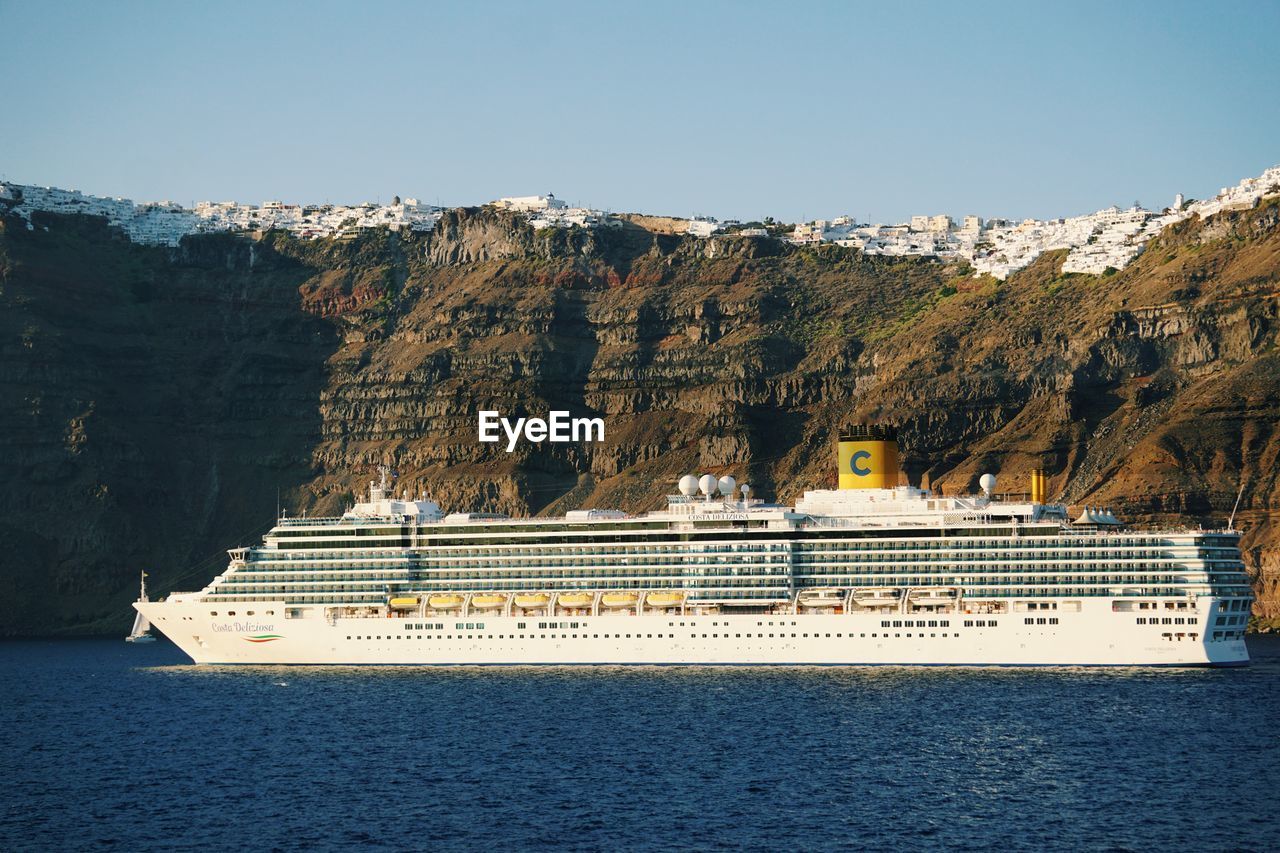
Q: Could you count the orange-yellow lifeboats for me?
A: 7